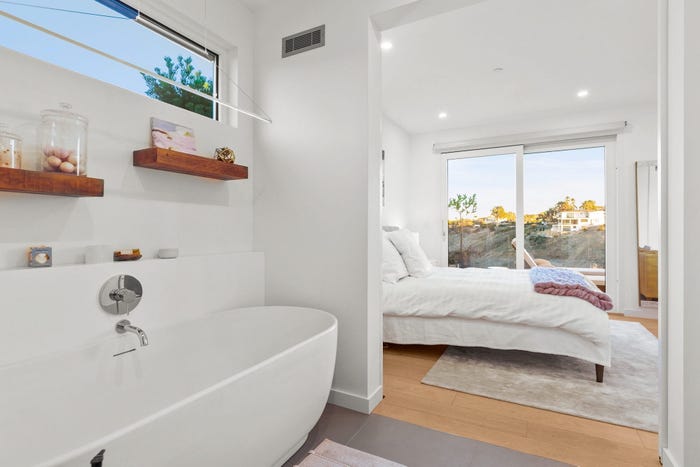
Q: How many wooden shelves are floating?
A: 2